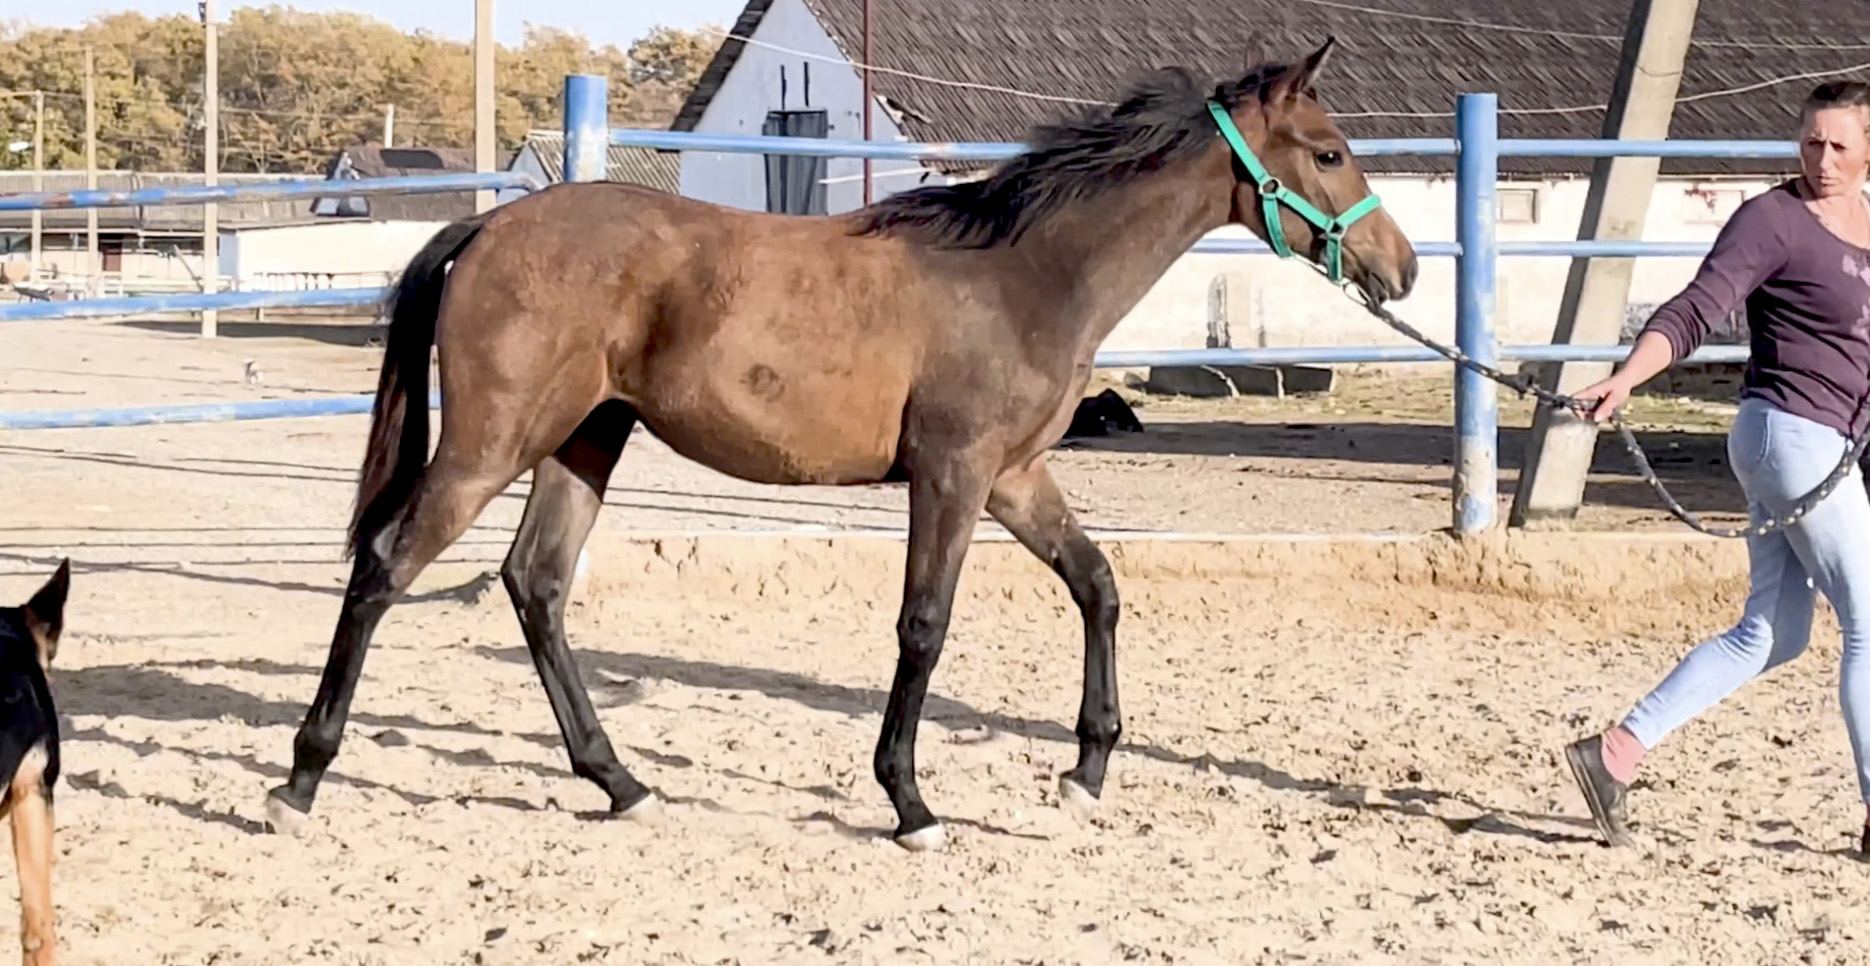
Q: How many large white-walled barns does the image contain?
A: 1